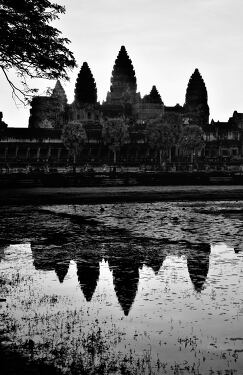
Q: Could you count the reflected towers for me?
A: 5